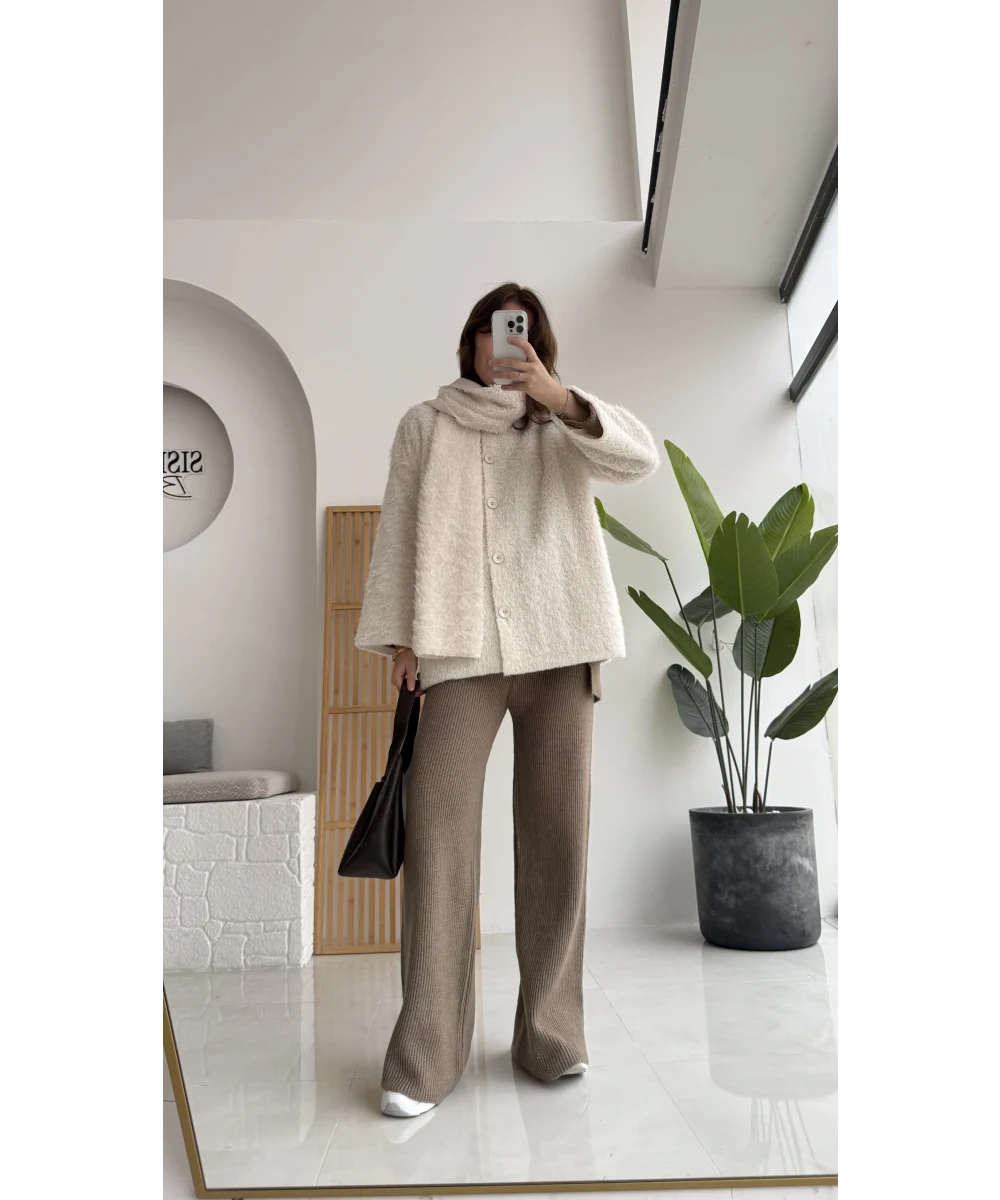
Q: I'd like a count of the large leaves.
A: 10